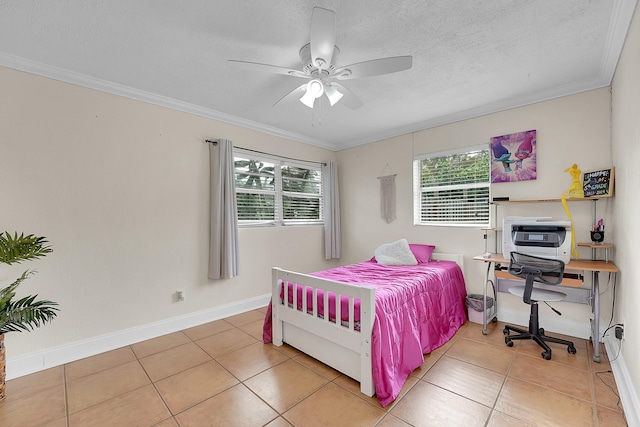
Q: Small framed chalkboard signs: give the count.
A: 1